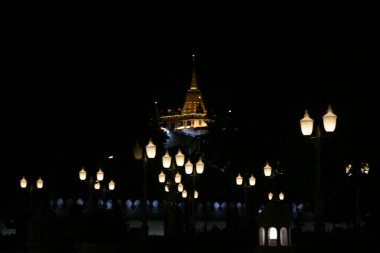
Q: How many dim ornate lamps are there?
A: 1